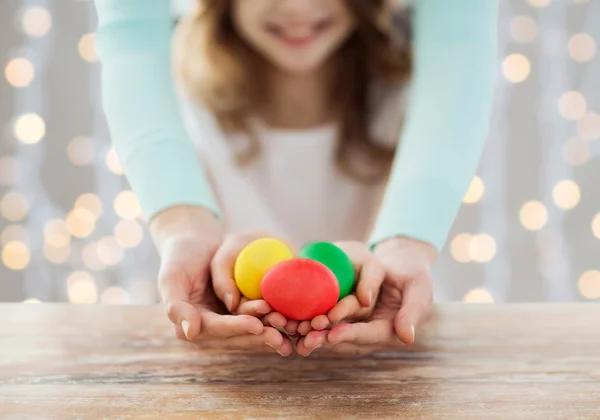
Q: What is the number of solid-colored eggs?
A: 3